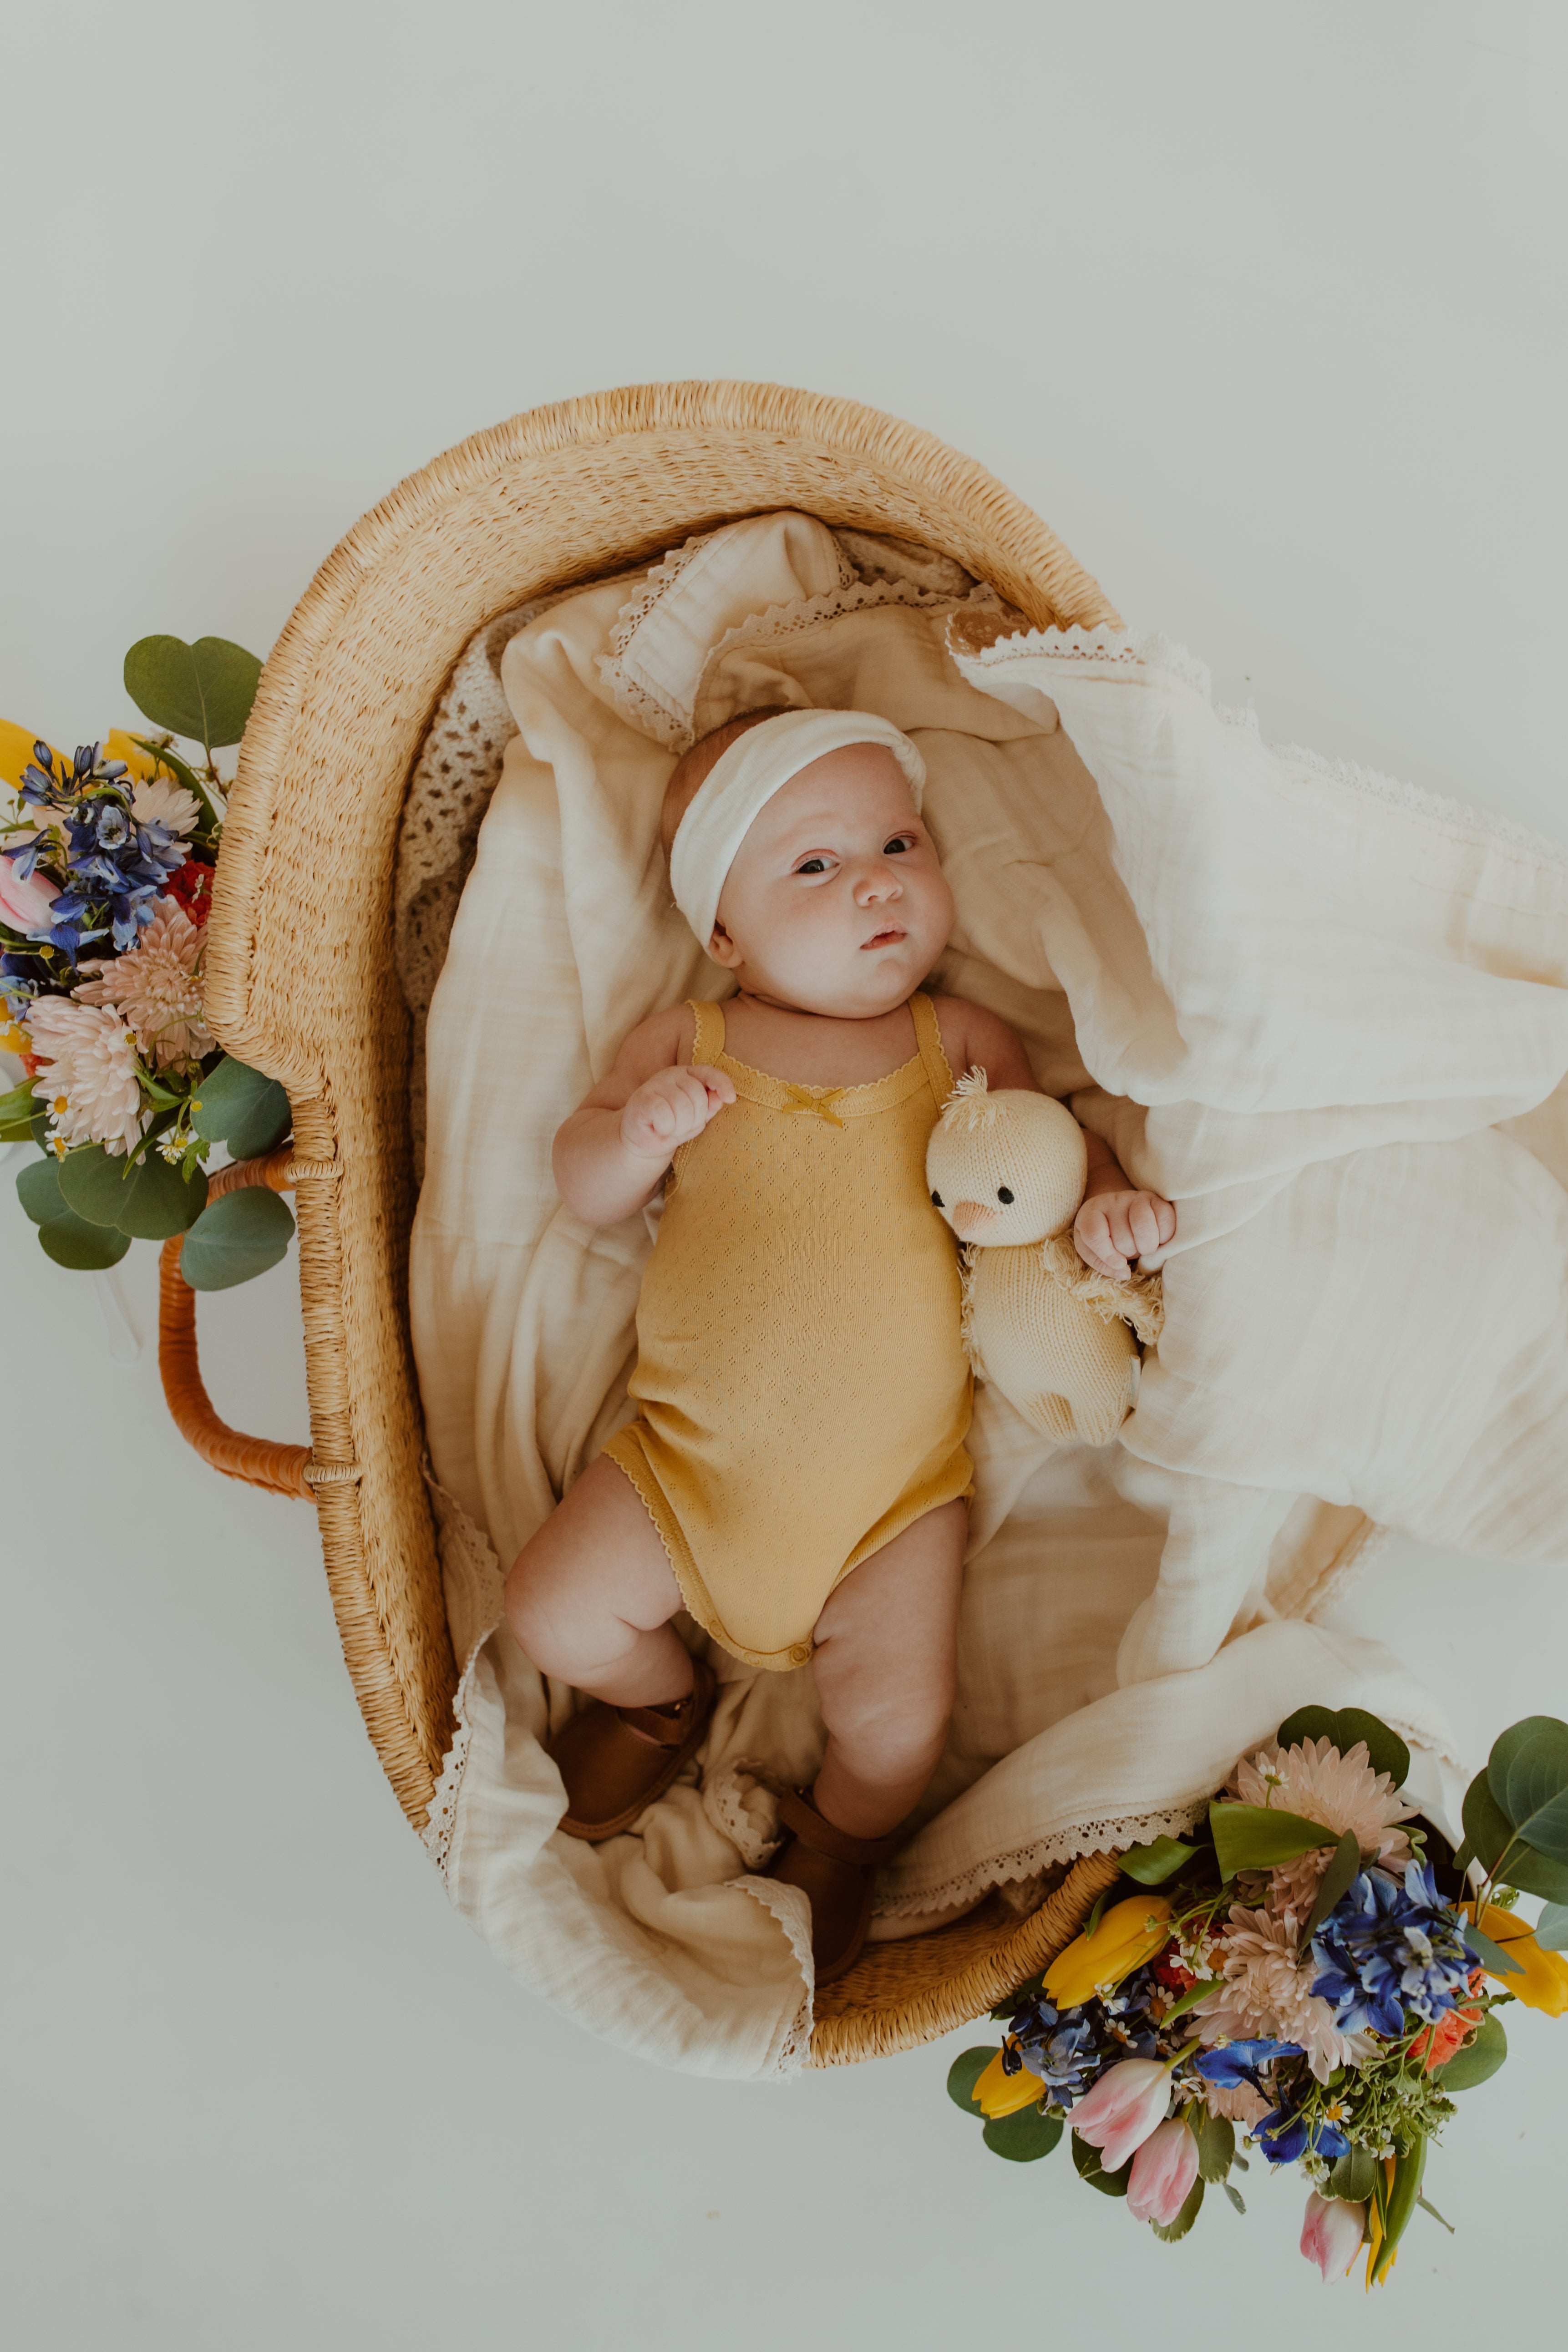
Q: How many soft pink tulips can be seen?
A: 4